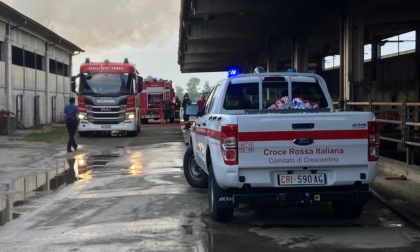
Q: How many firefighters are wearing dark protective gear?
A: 2